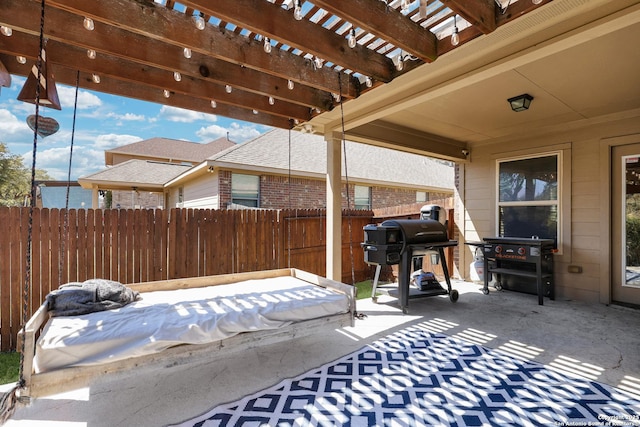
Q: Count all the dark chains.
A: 4